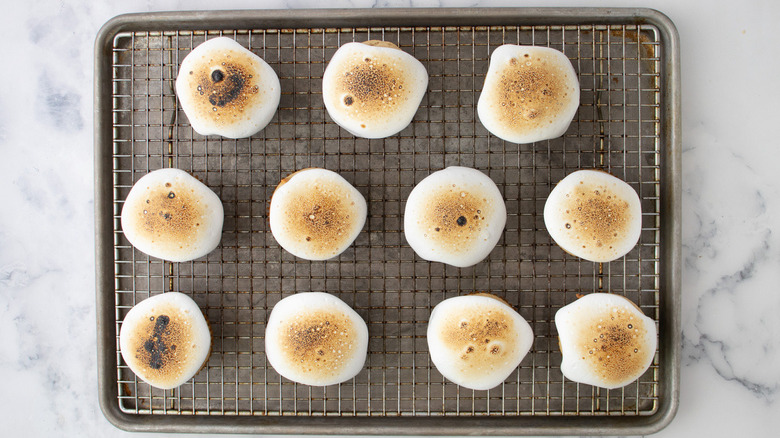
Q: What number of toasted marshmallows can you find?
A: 11